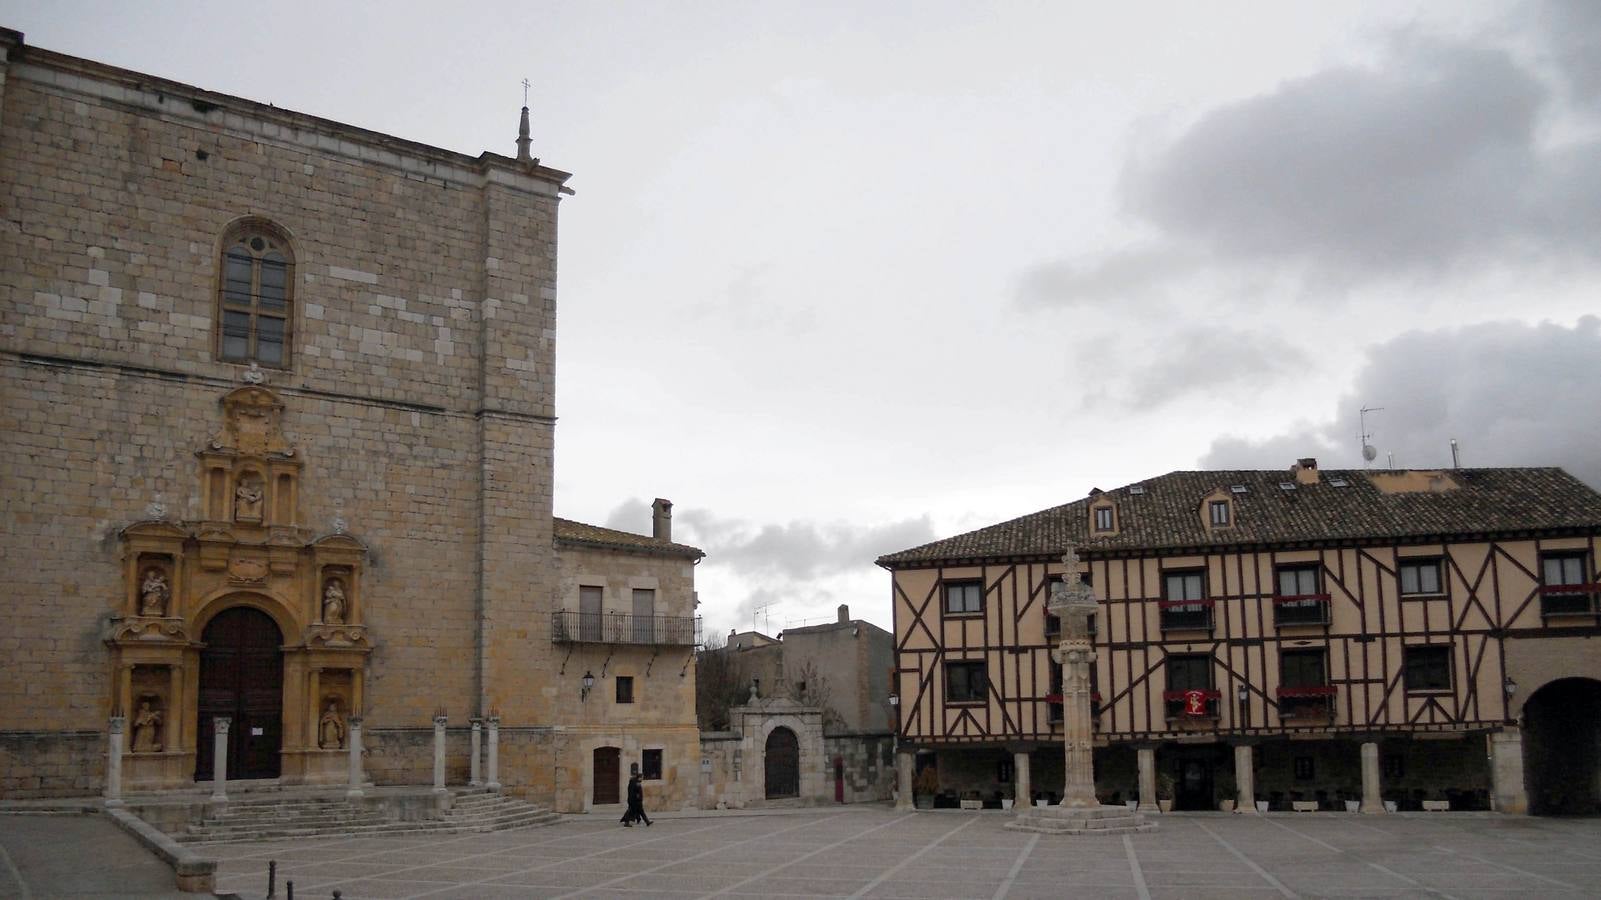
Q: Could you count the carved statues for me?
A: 5